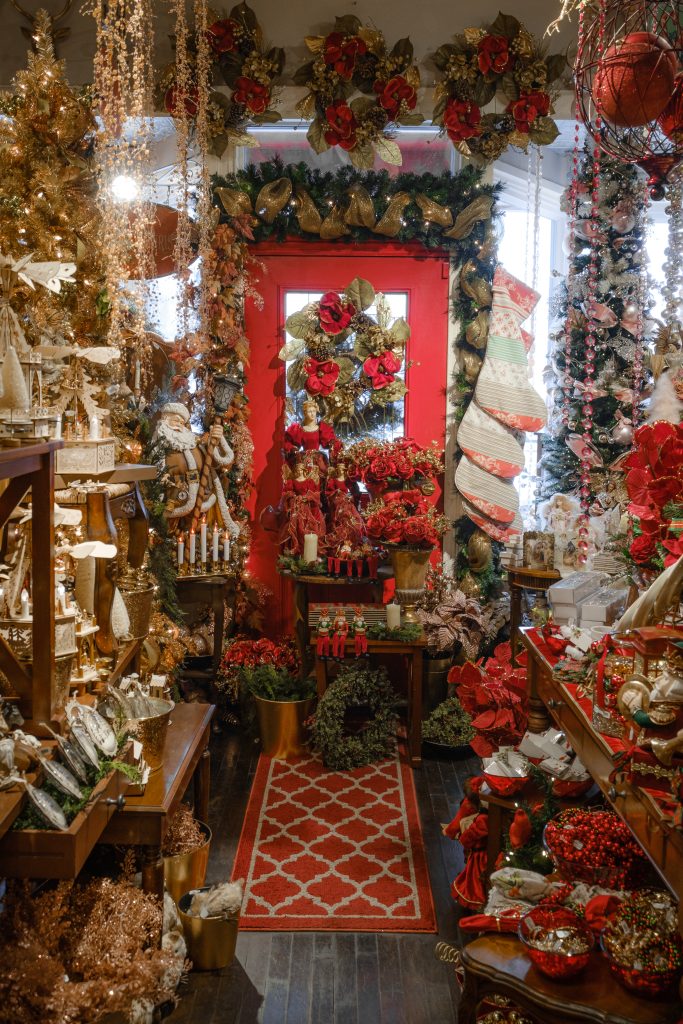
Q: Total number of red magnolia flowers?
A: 12